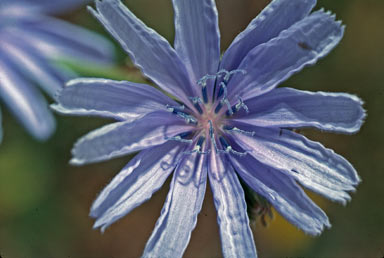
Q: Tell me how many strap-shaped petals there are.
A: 12